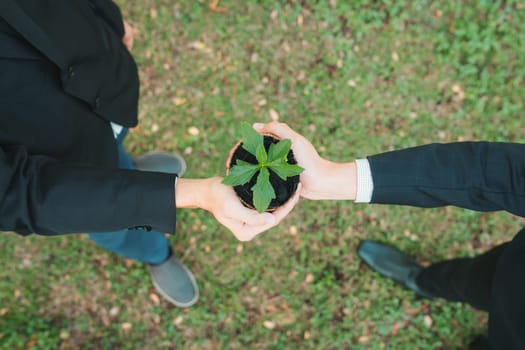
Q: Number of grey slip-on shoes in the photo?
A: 2